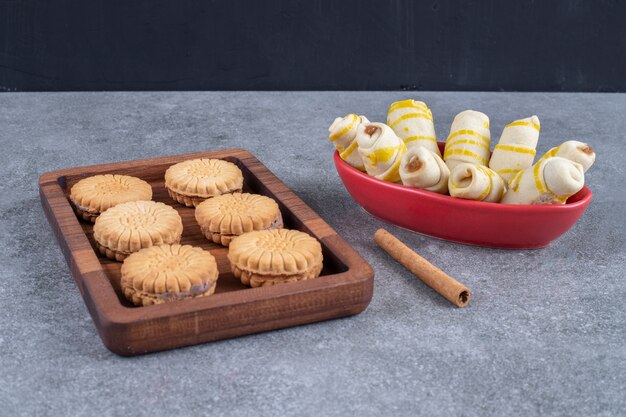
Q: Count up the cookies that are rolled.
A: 9